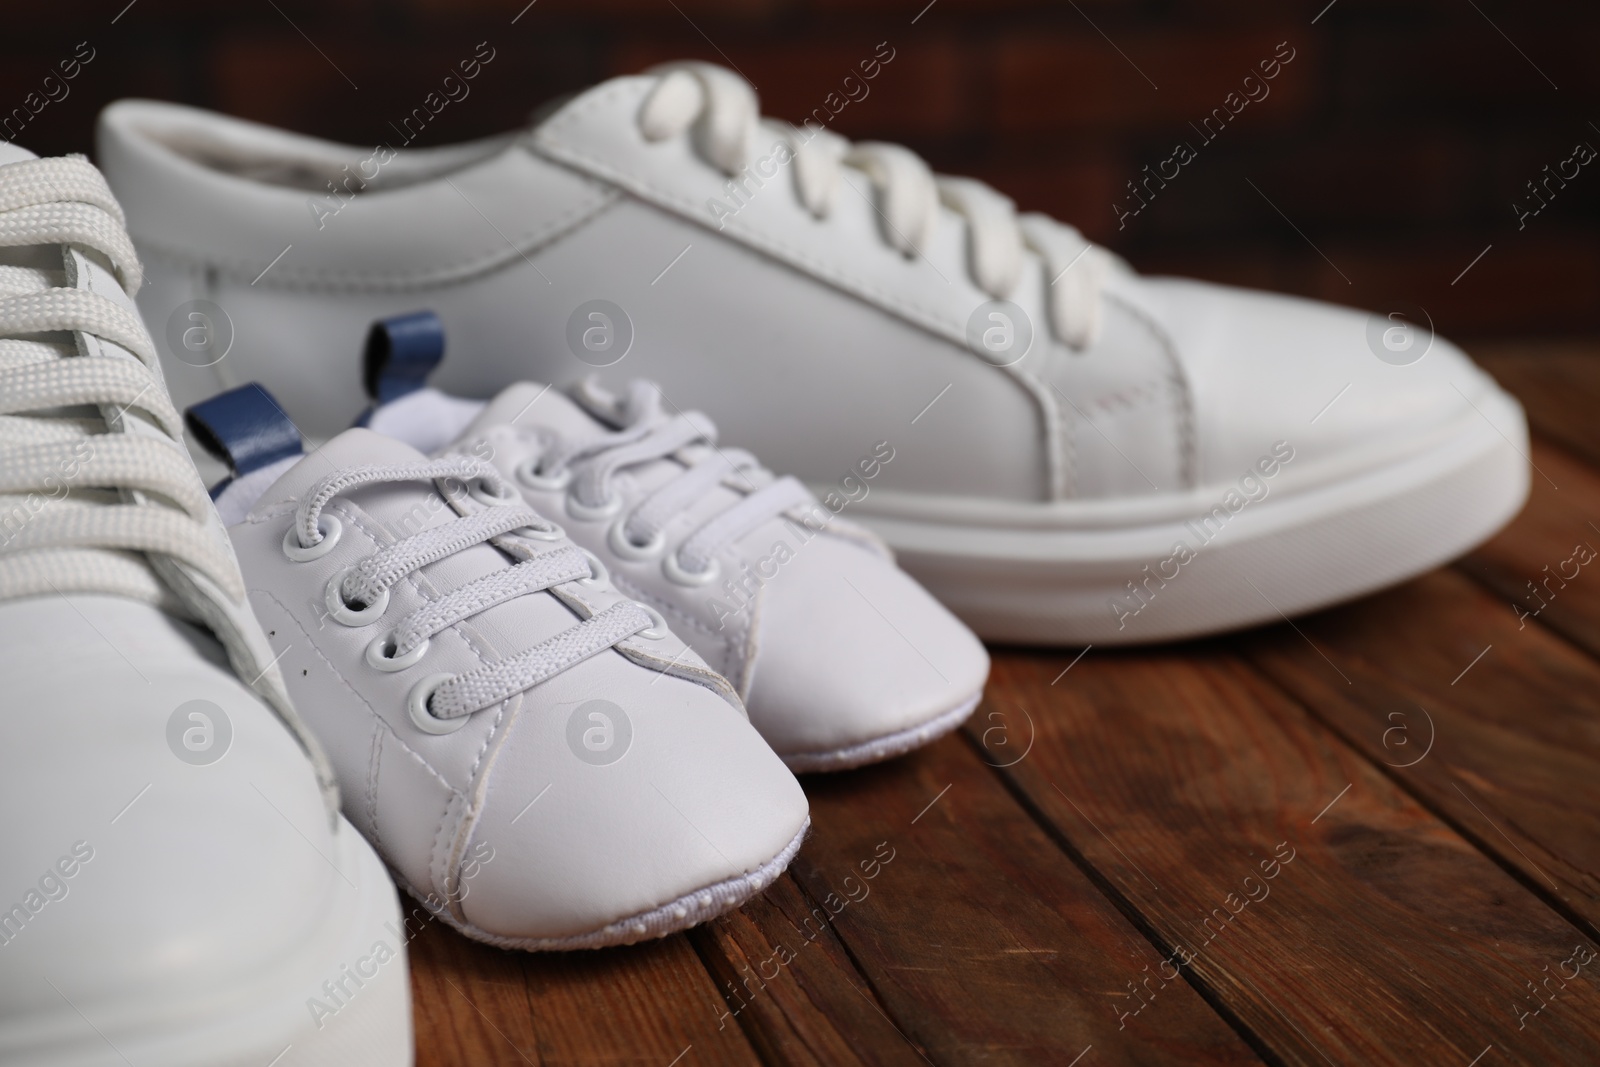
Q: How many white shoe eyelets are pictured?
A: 12